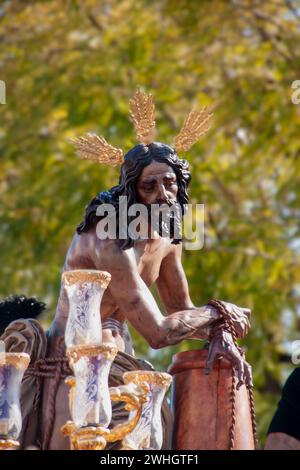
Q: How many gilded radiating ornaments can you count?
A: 3